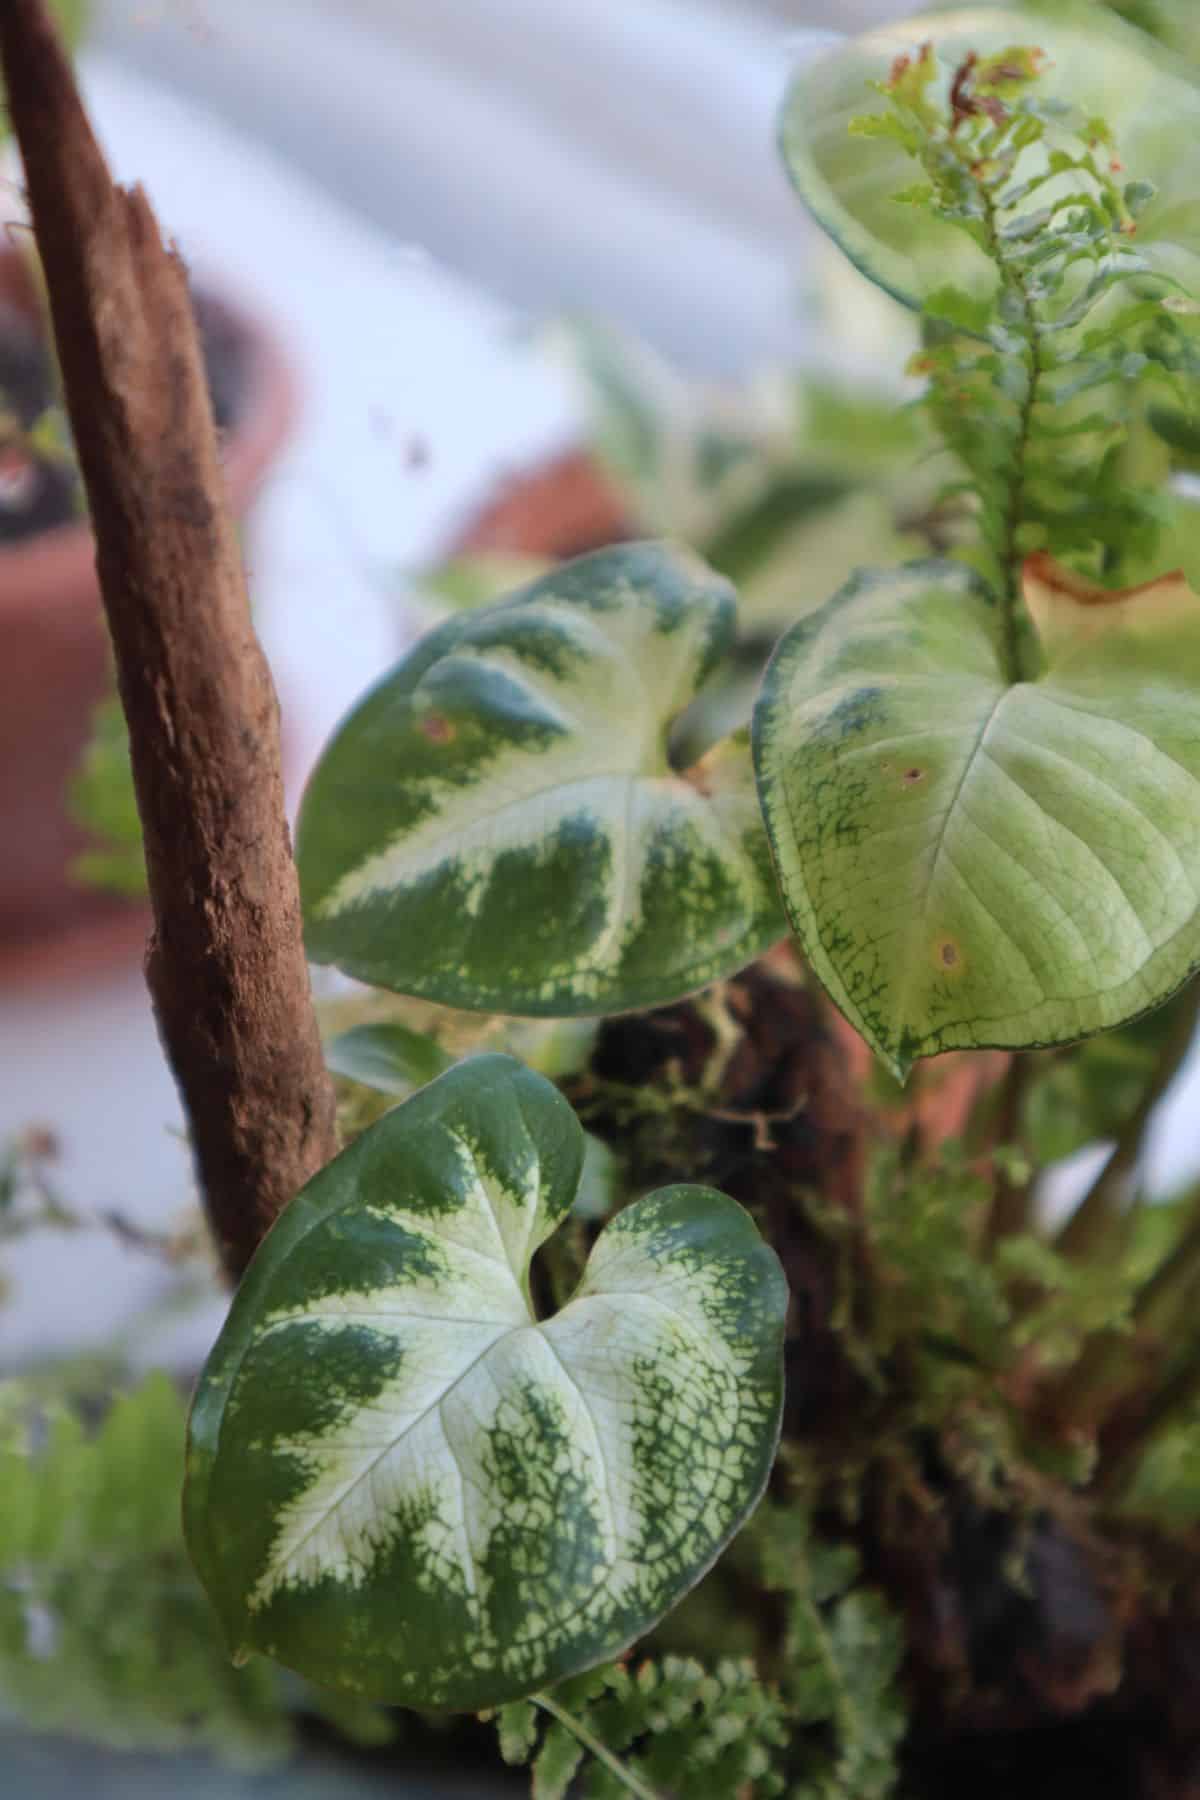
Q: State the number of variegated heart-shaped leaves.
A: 3